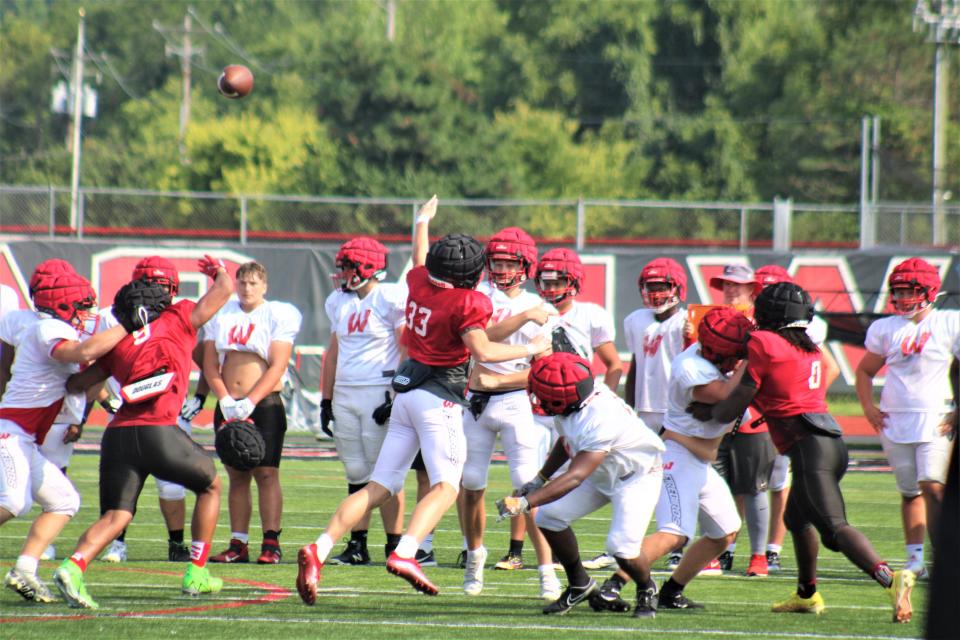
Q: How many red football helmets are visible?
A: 11